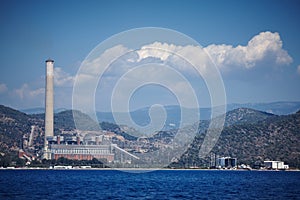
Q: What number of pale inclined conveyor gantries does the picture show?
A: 1